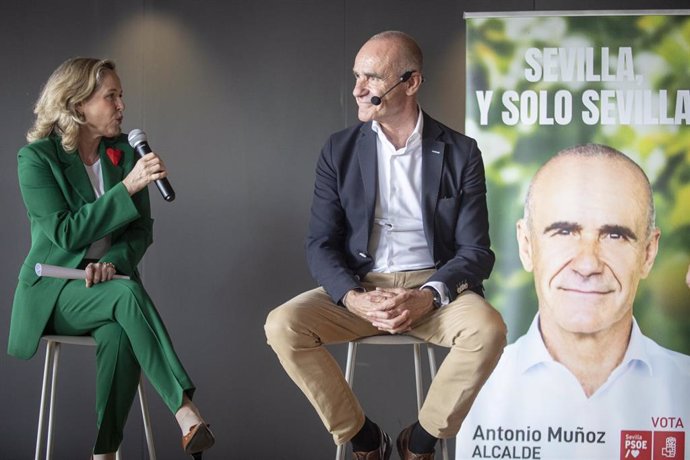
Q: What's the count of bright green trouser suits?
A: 1